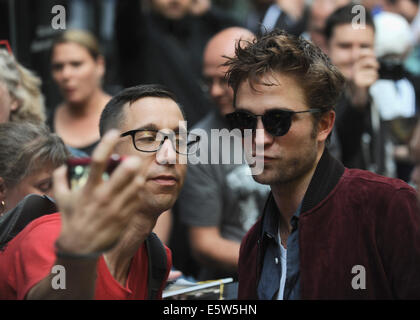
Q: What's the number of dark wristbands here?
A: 1